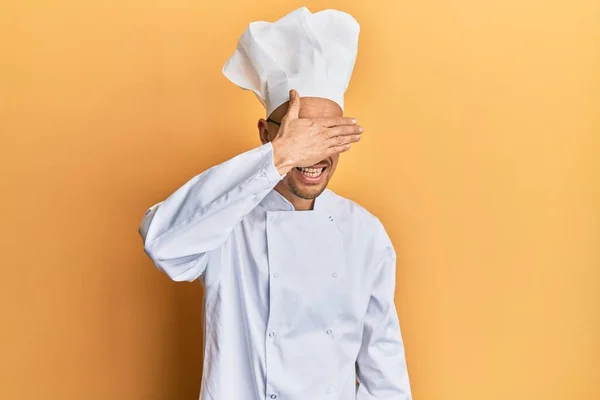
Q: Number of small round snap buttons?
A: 8